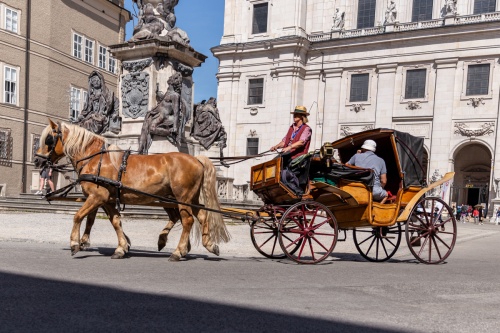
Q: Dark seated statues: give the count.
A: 3